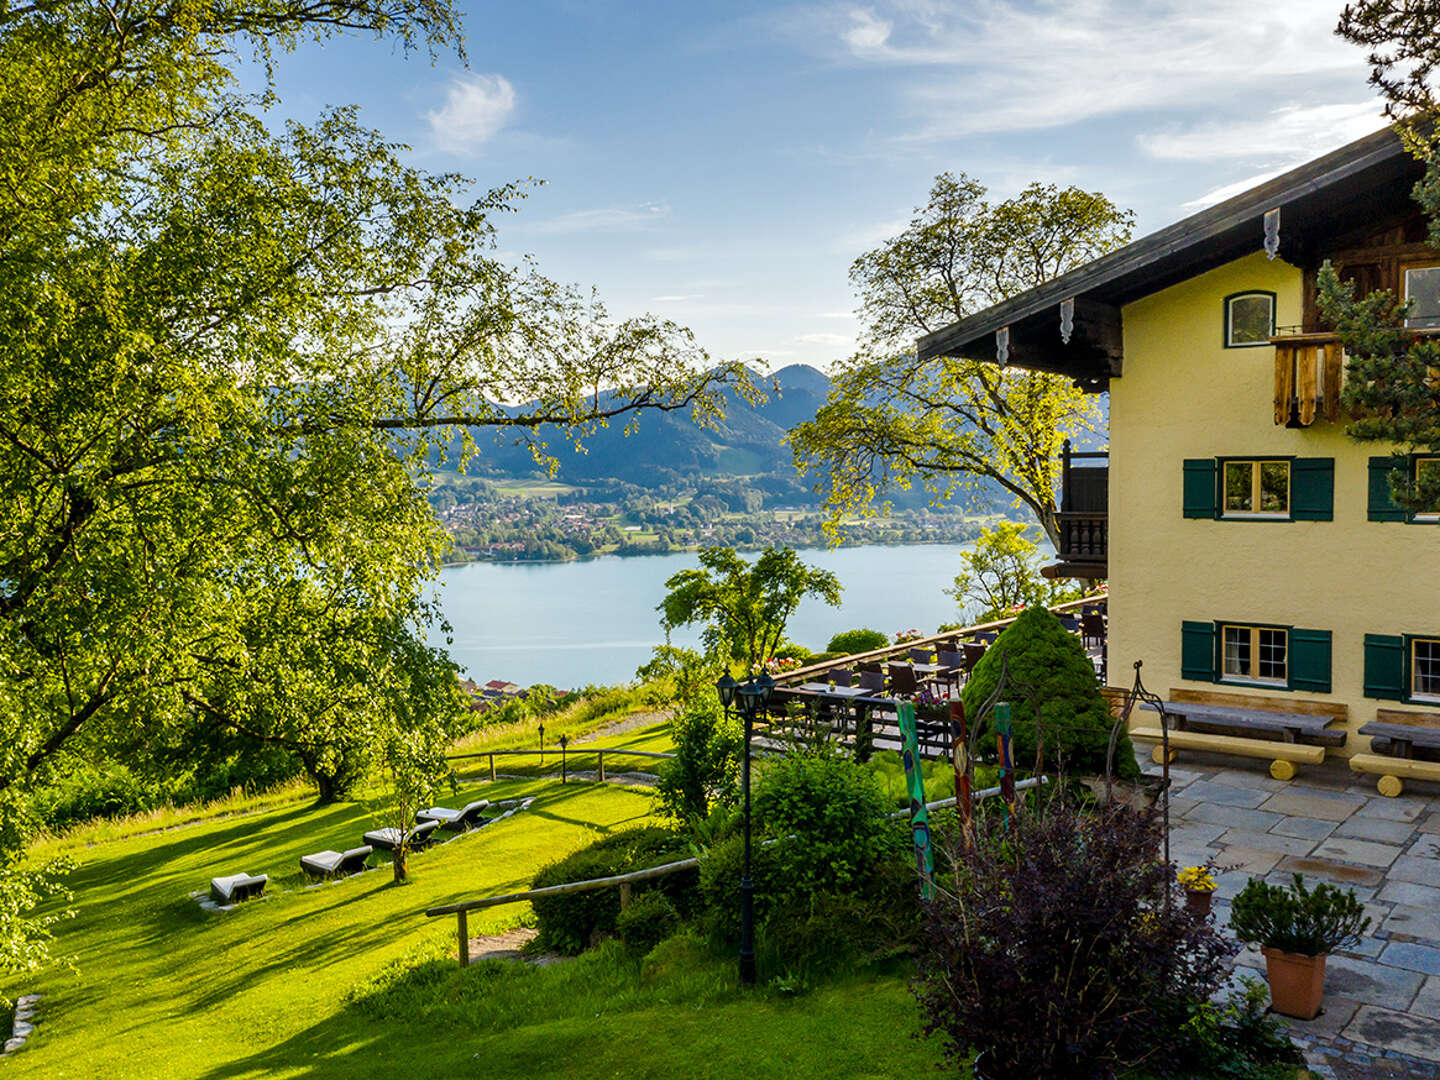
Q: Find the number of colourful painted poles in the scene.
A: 3